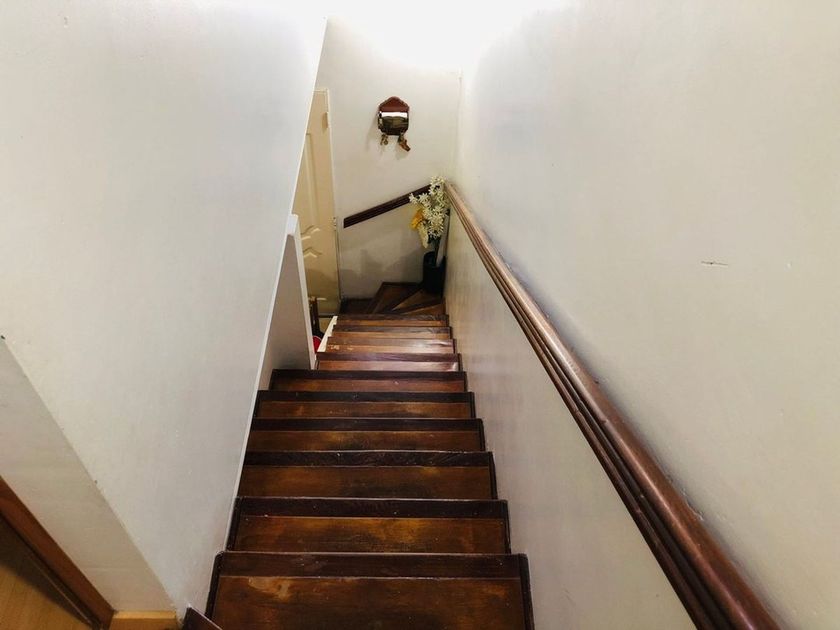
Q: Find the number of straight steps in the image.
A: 10